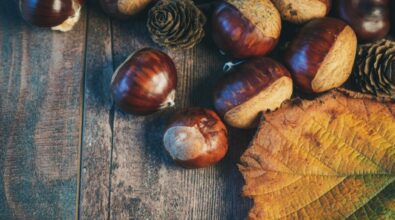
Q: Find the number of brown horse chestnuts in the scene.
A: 9